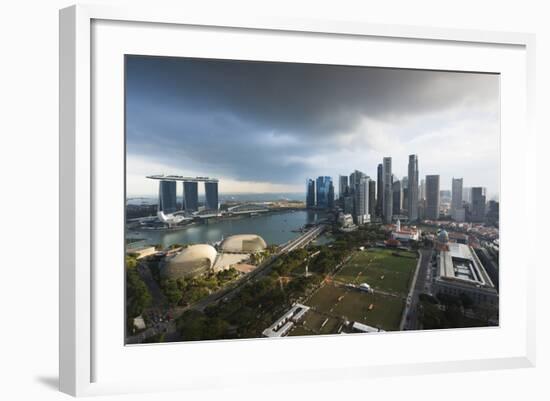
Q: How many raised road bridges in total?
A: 1